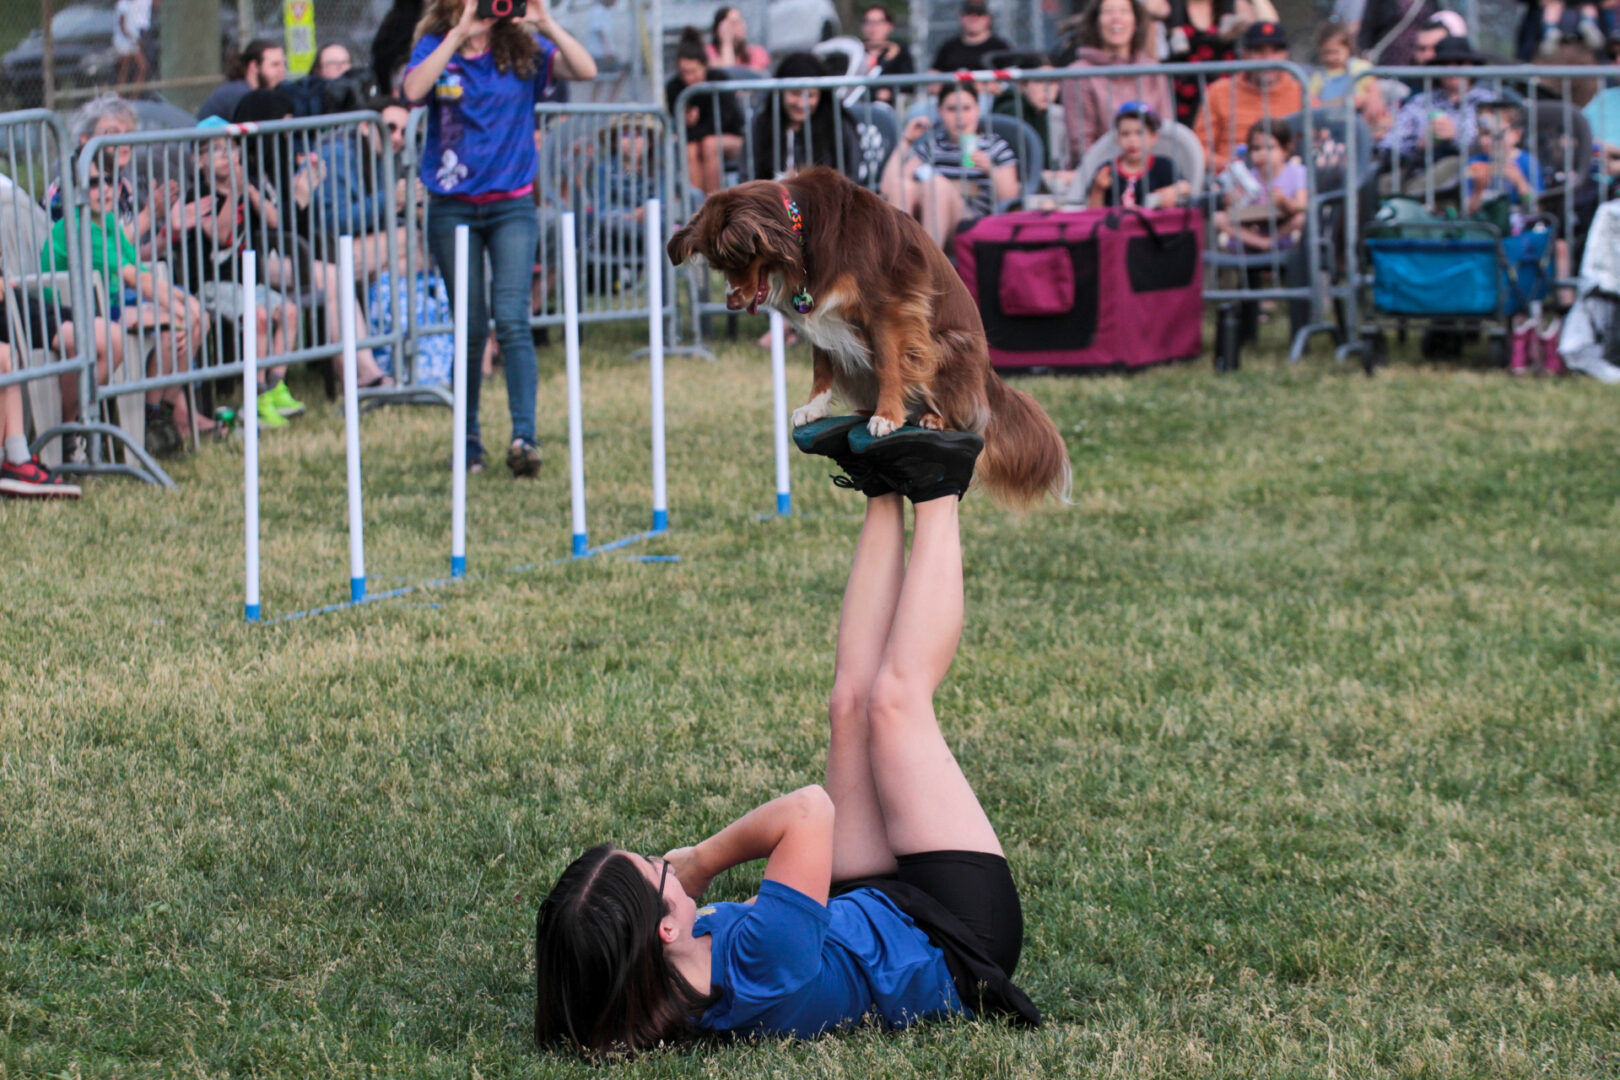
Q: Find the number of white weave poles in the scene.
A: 6